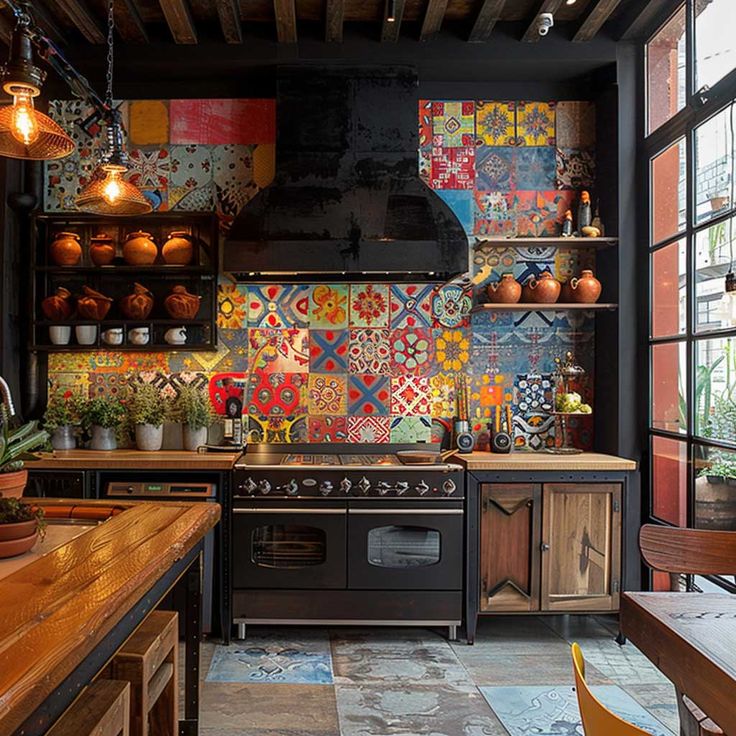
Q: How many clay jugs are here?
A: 11